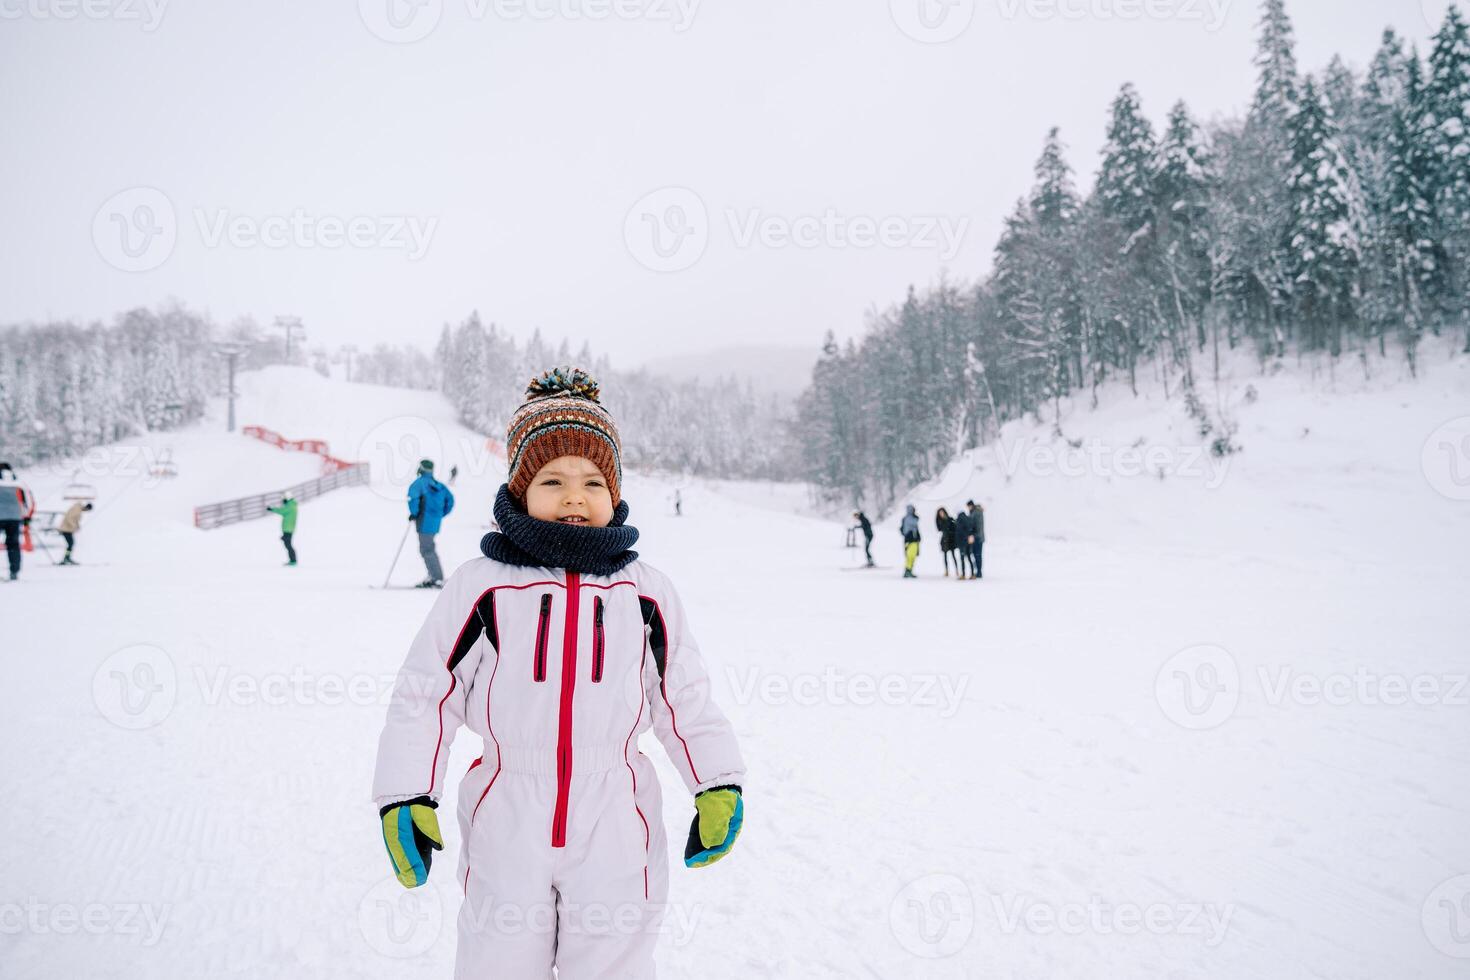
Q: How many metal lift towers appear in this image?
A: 3